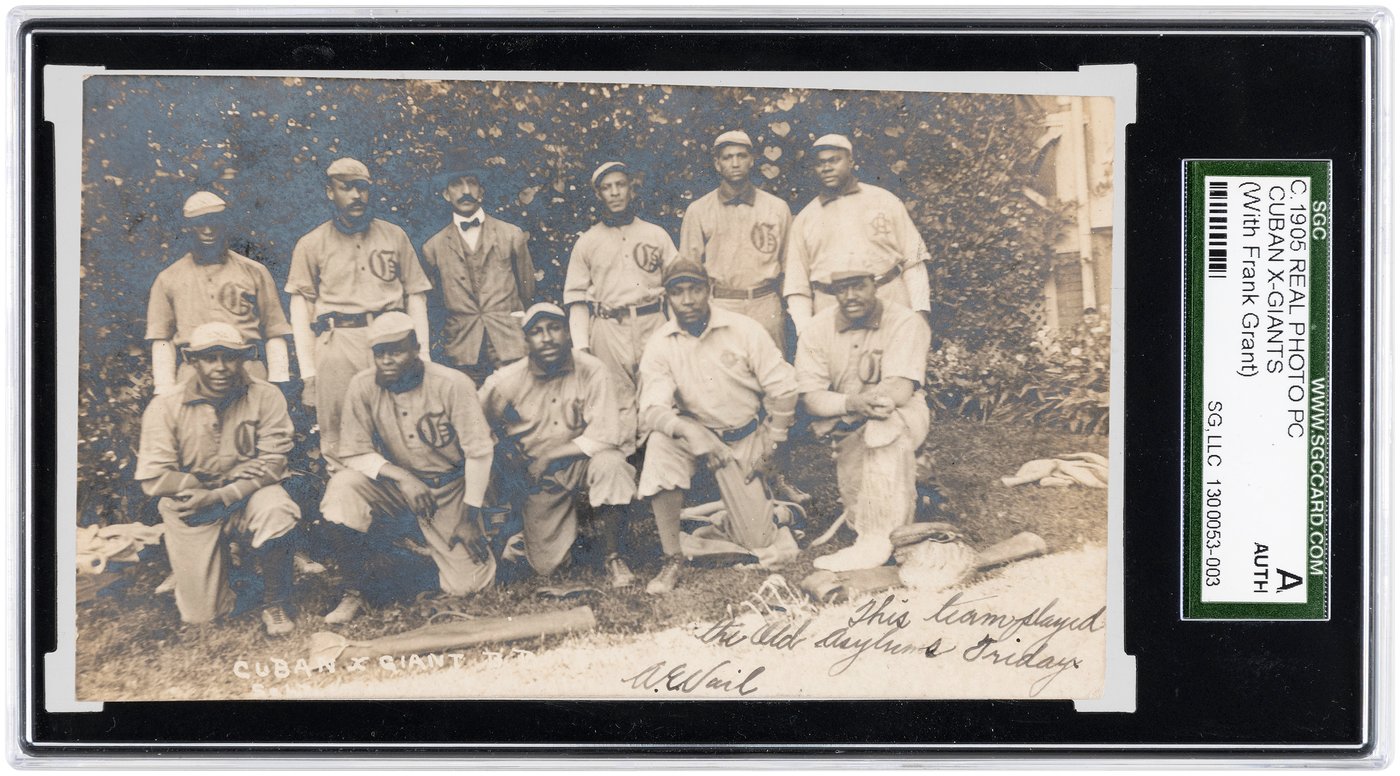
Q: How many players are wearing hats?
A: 10